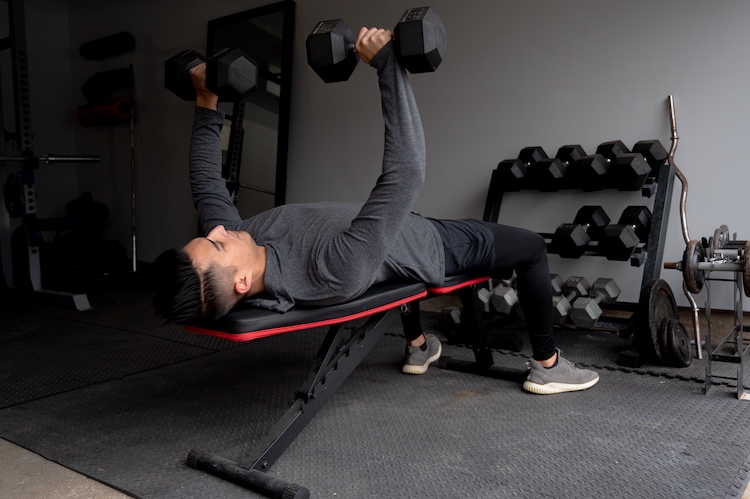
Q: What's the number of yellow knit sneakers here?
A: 0